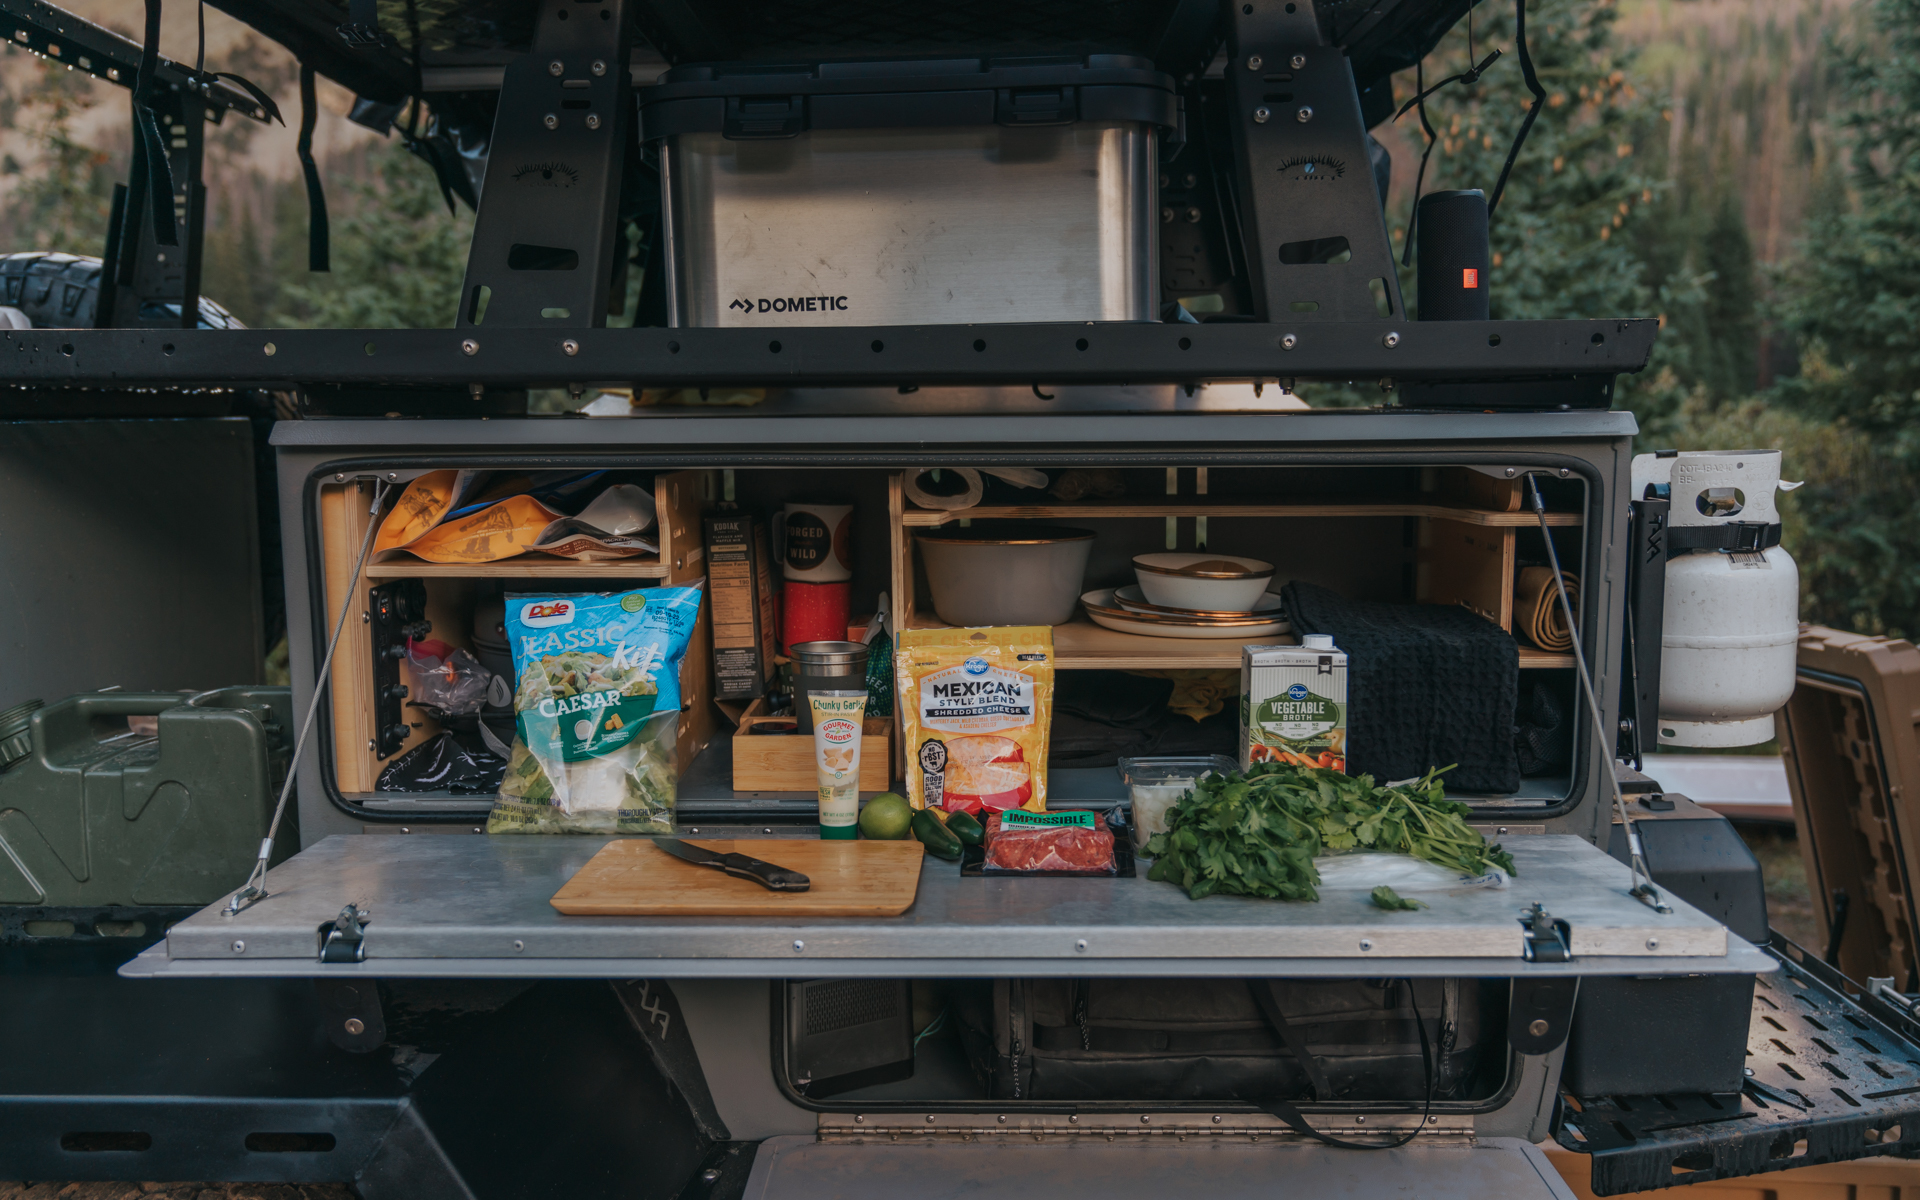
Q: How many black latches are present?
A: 4